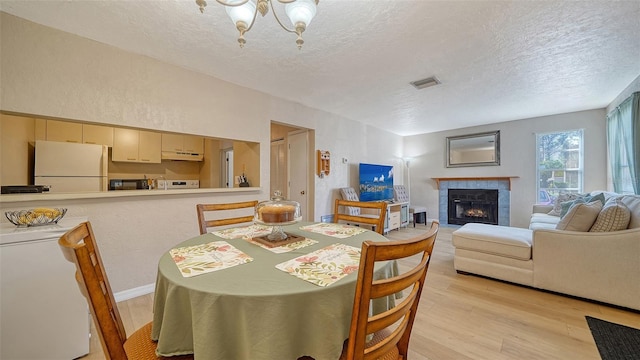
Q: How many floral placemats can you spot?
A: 5